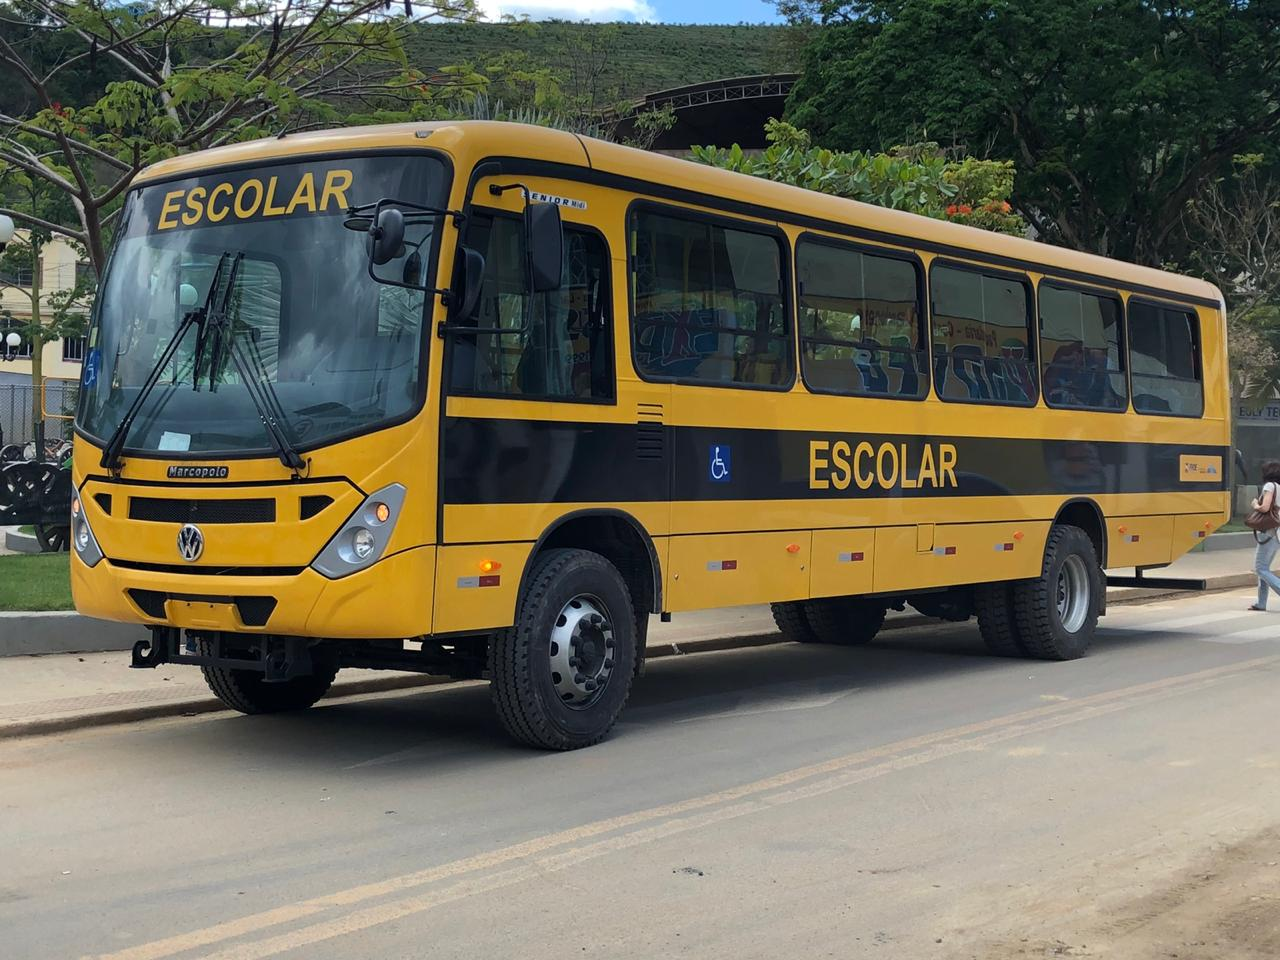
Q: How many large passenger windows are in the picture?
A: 5